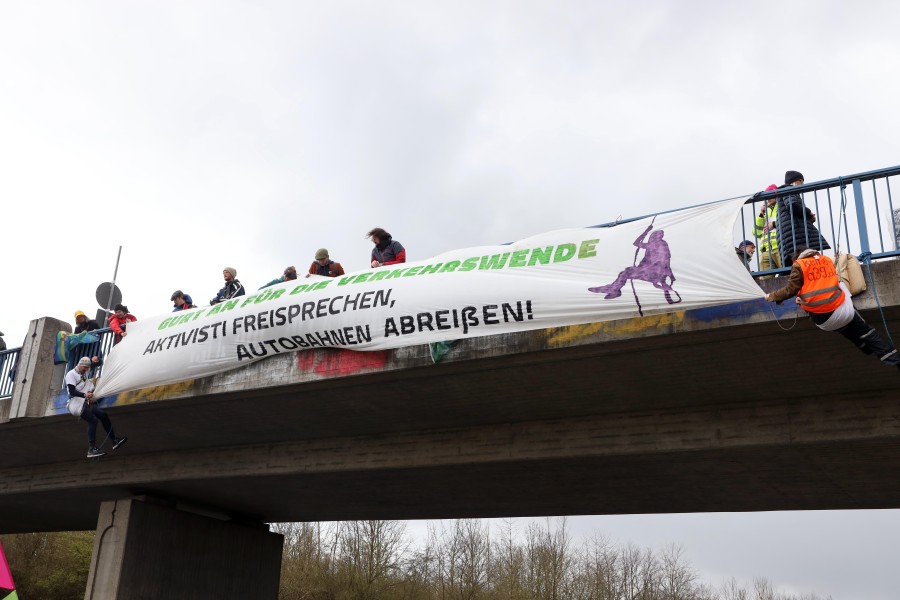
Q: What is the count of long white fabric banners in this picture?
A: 1